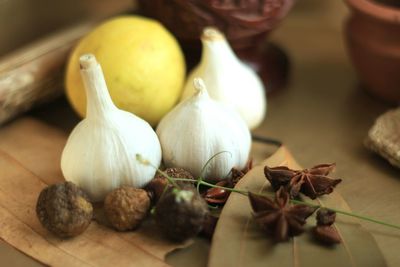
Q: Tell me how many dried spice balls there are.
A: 4